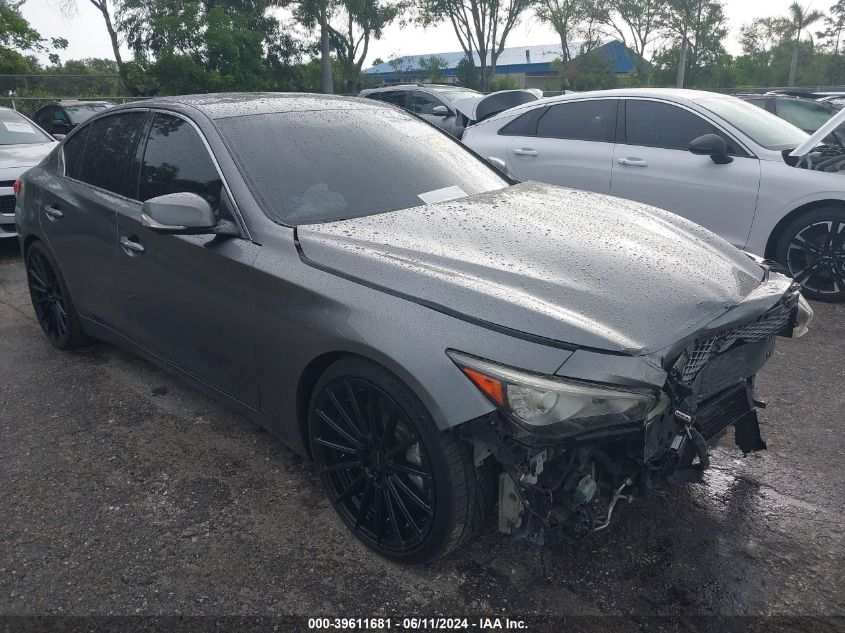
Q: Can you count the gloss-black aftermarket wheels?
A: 2